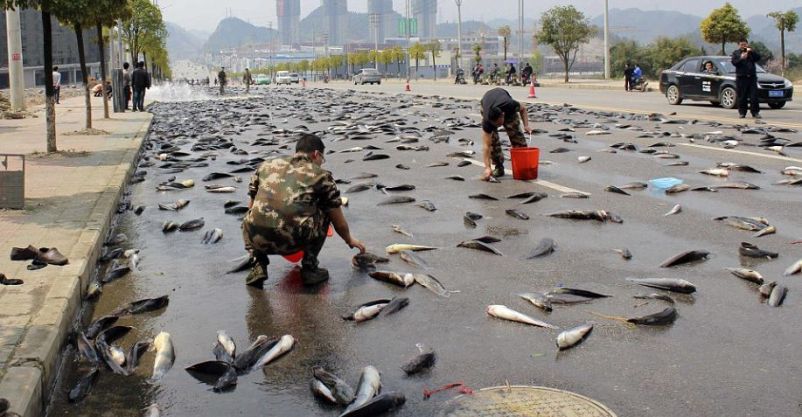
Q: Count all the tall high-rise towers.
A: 4